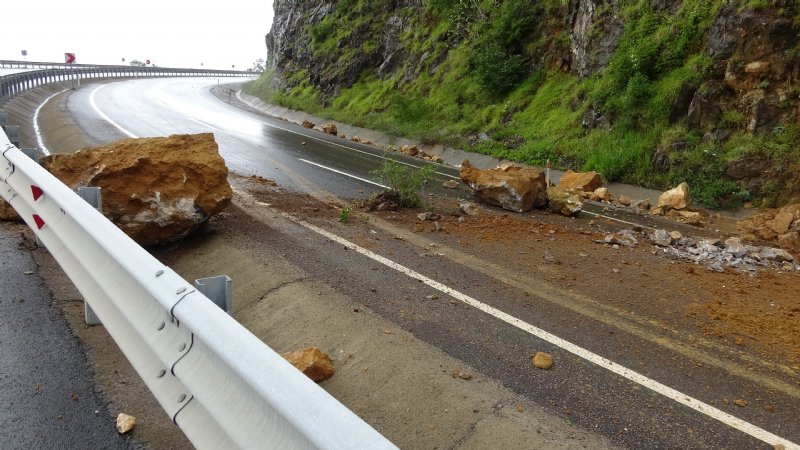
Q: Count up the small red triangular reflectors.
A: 2